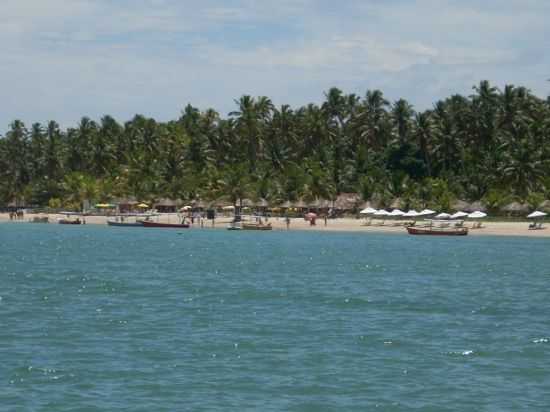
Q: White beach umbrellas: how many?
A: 9